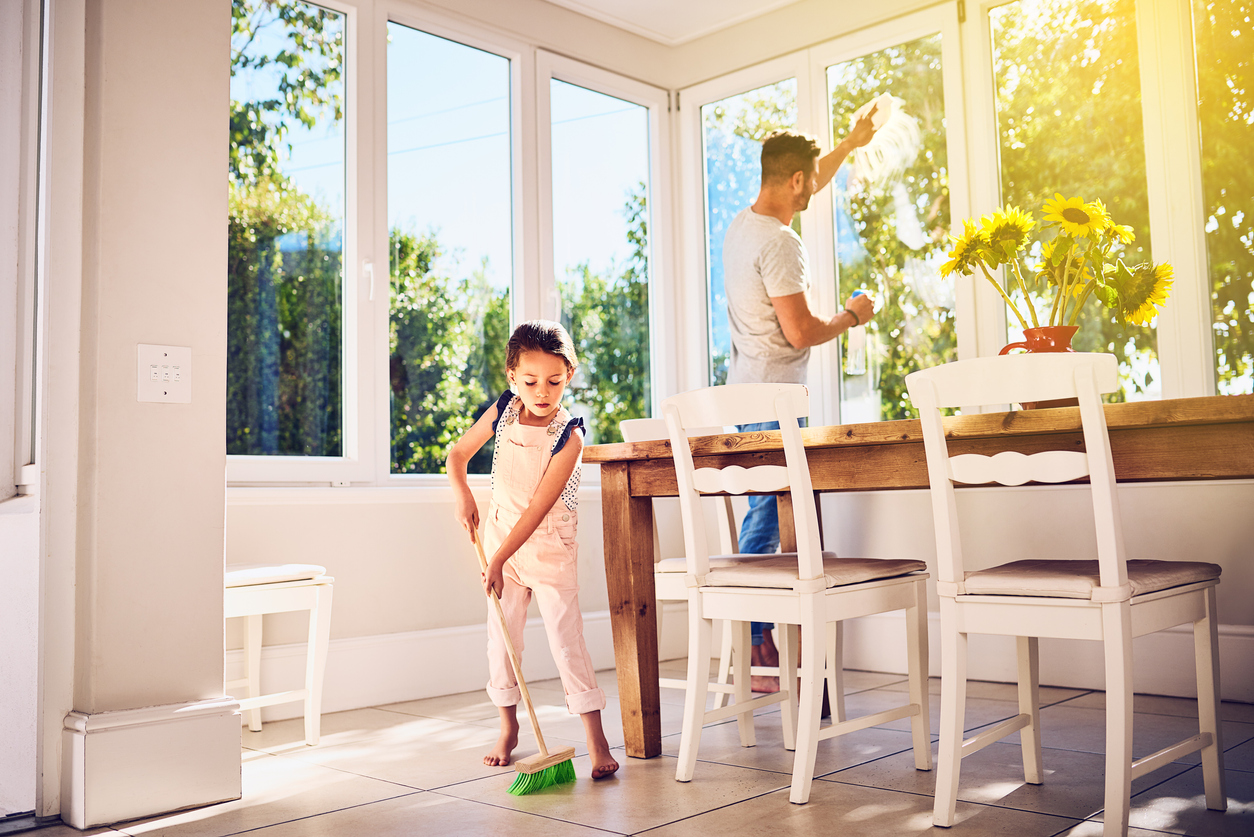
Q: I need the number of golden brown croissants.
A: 0